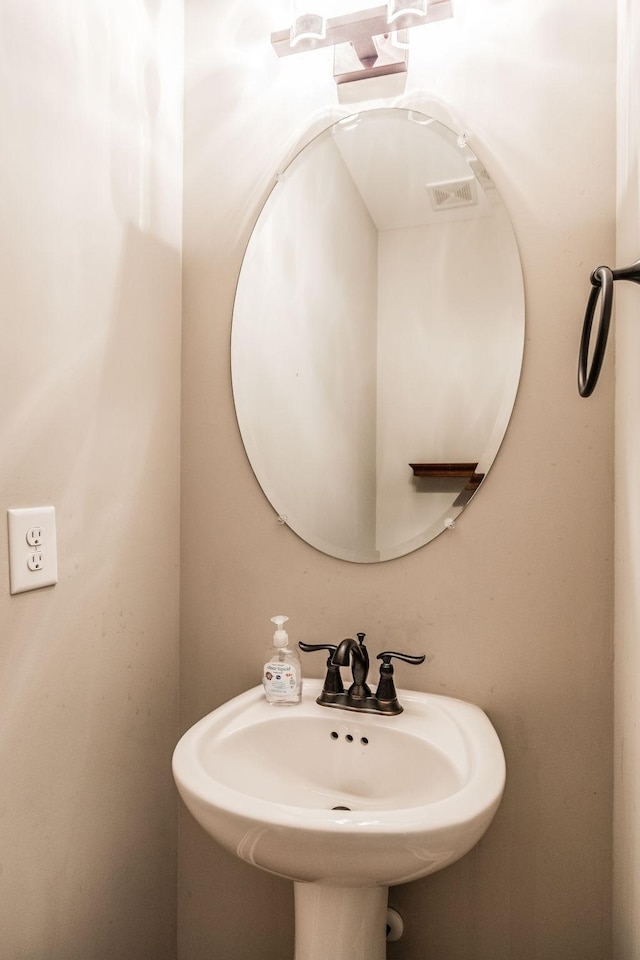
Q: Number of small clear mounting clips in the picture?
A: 4